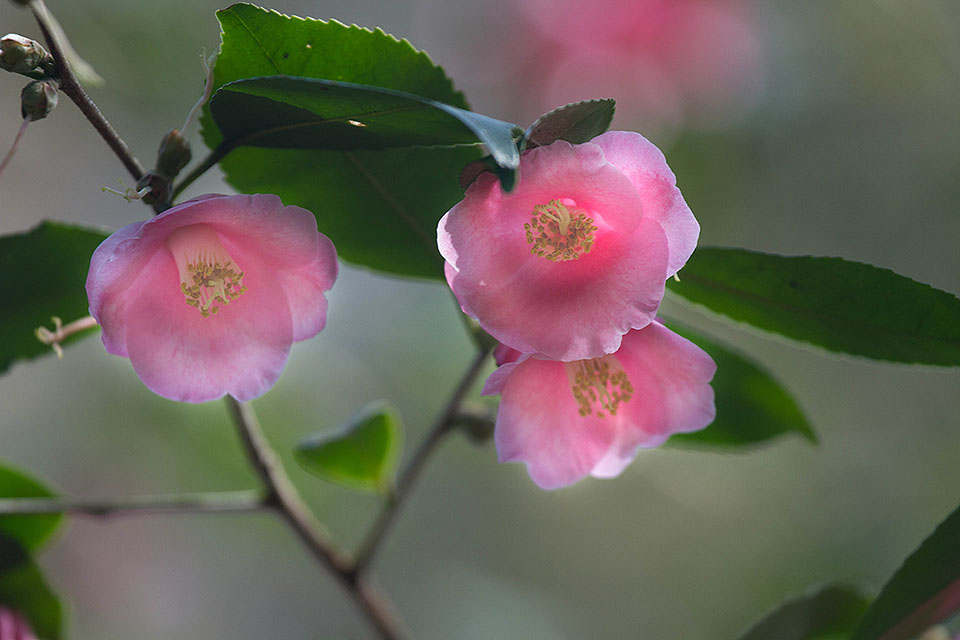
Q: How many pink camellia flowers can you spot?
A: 3